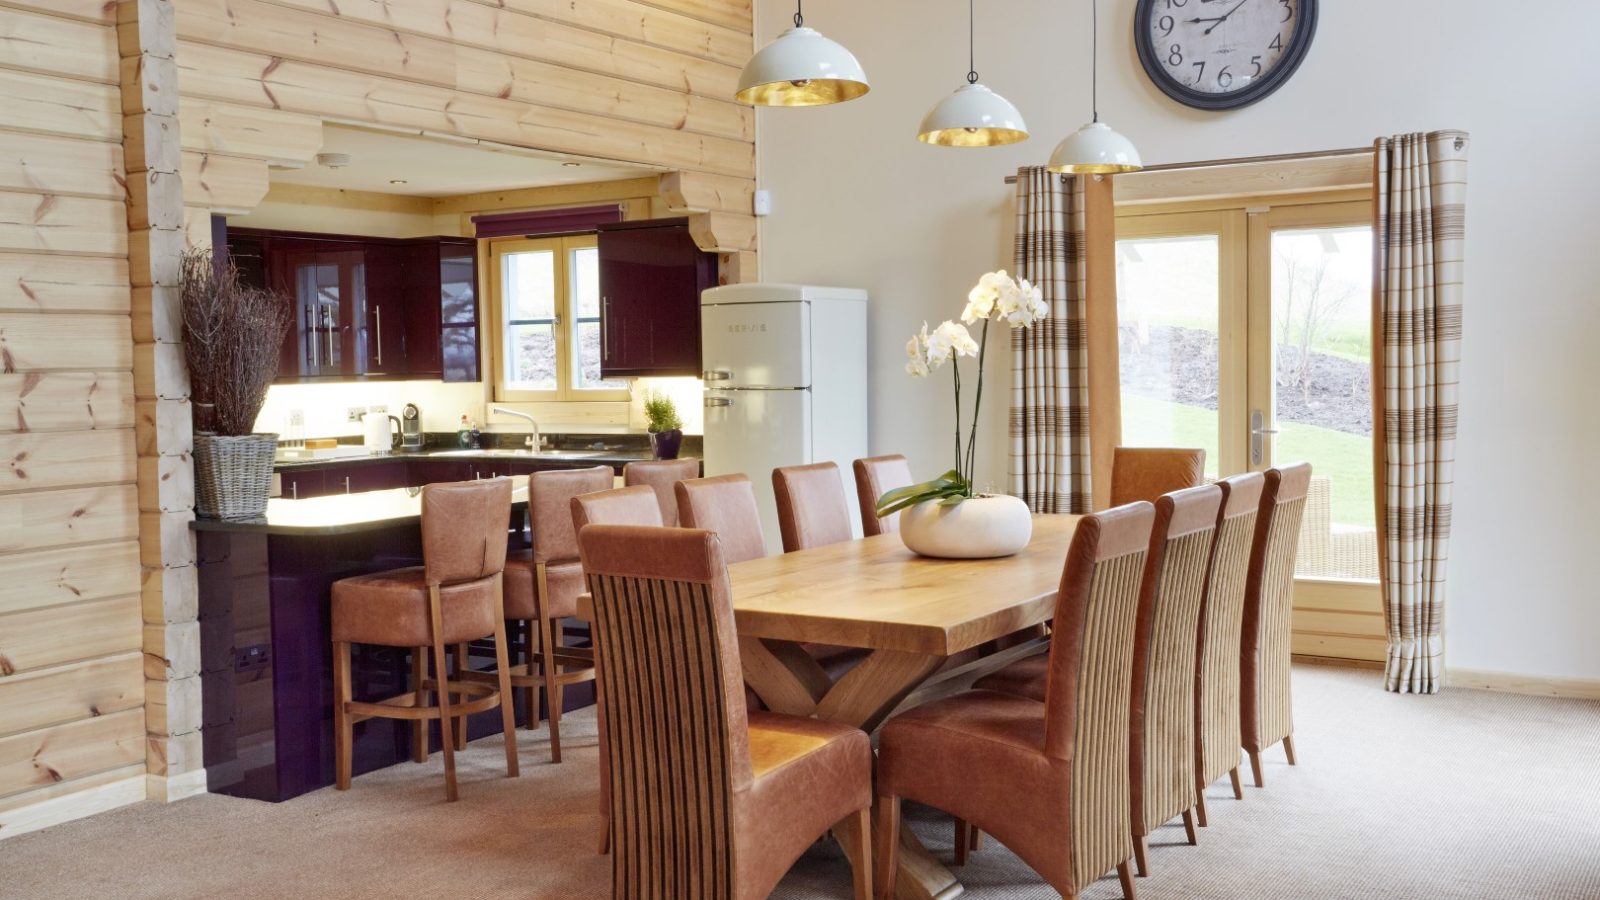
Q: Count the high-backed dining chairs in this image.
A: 10